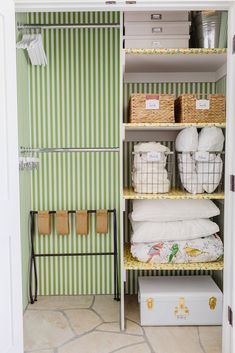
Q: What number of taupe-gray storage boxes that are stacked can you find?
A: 3